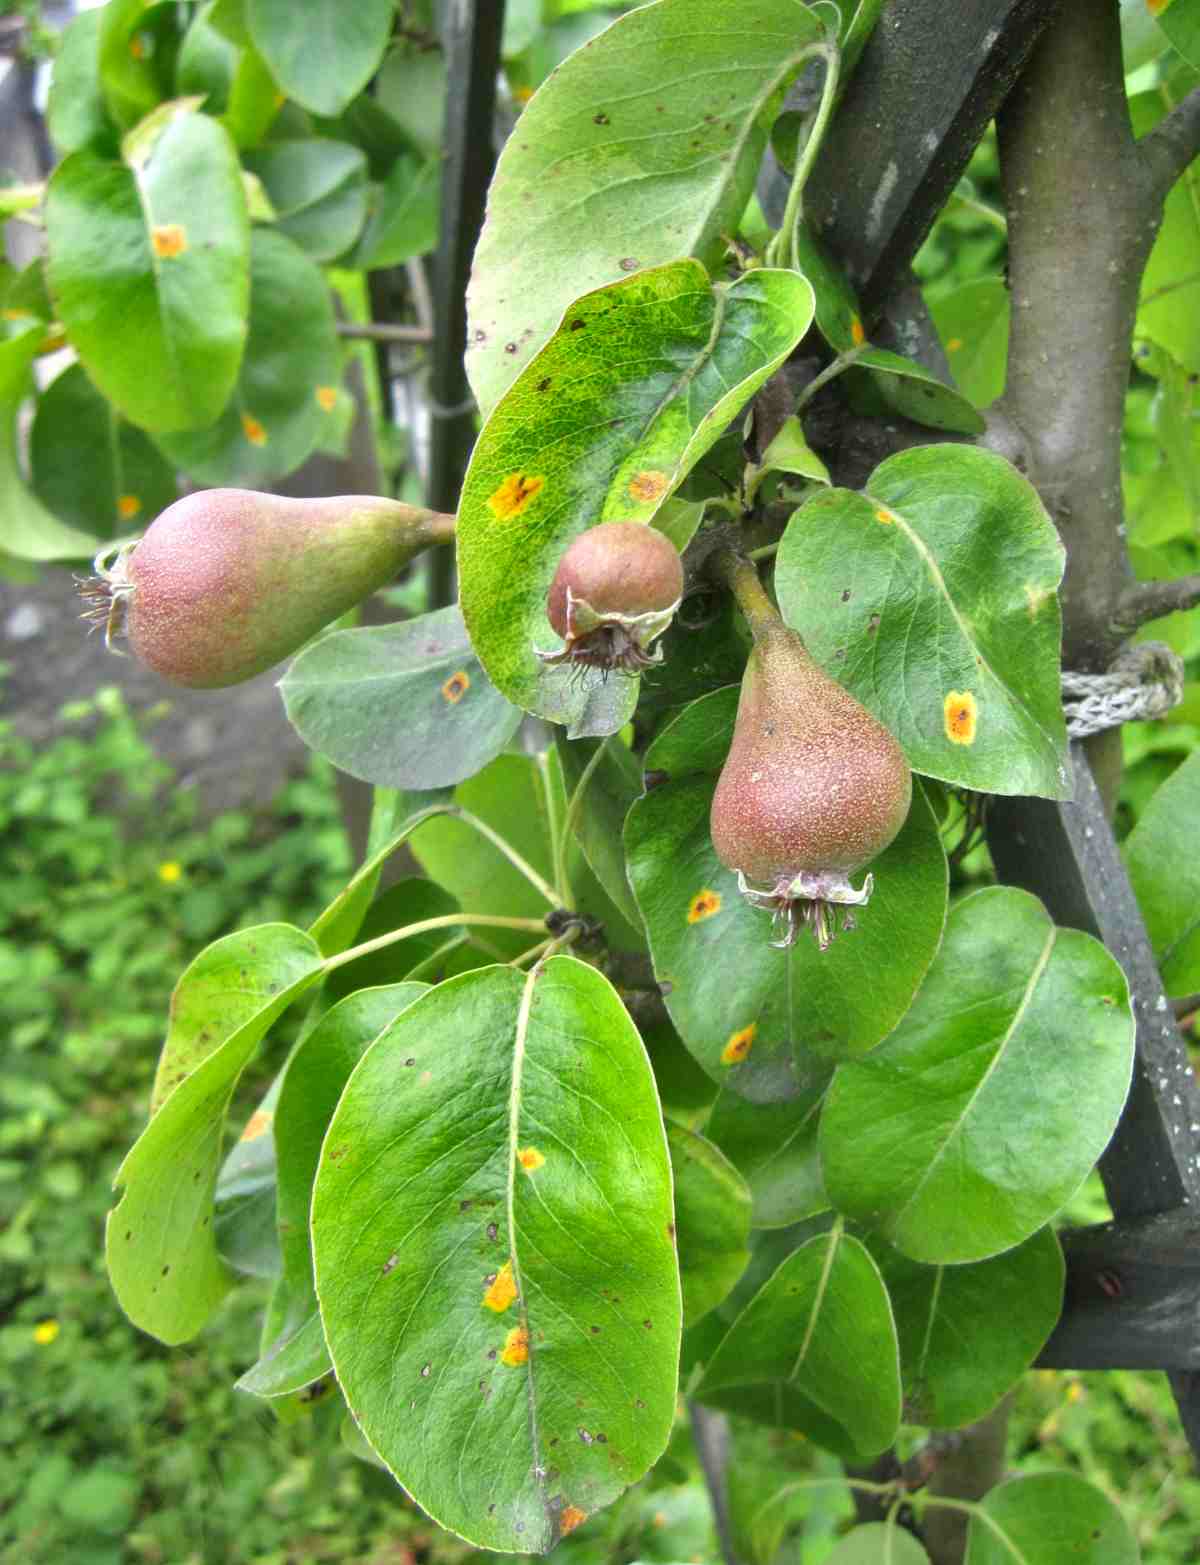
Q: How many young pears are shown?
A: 3